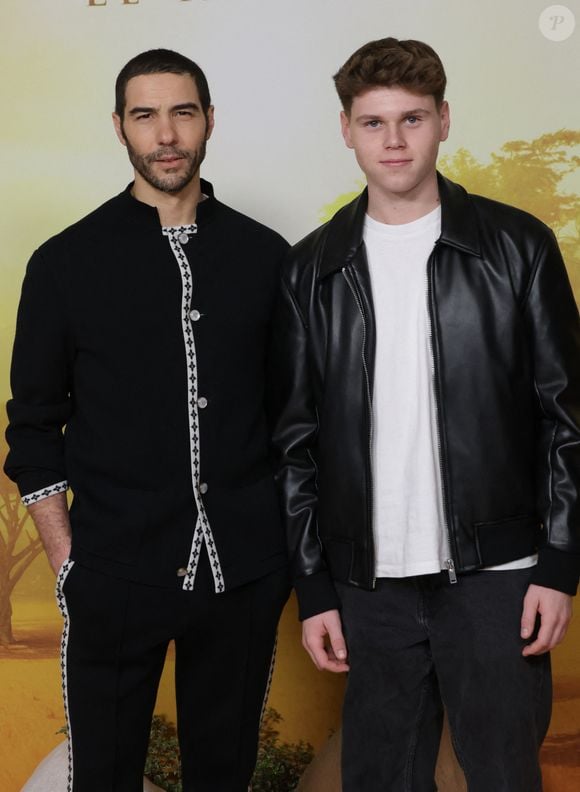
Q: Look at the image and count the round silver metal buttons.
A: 5